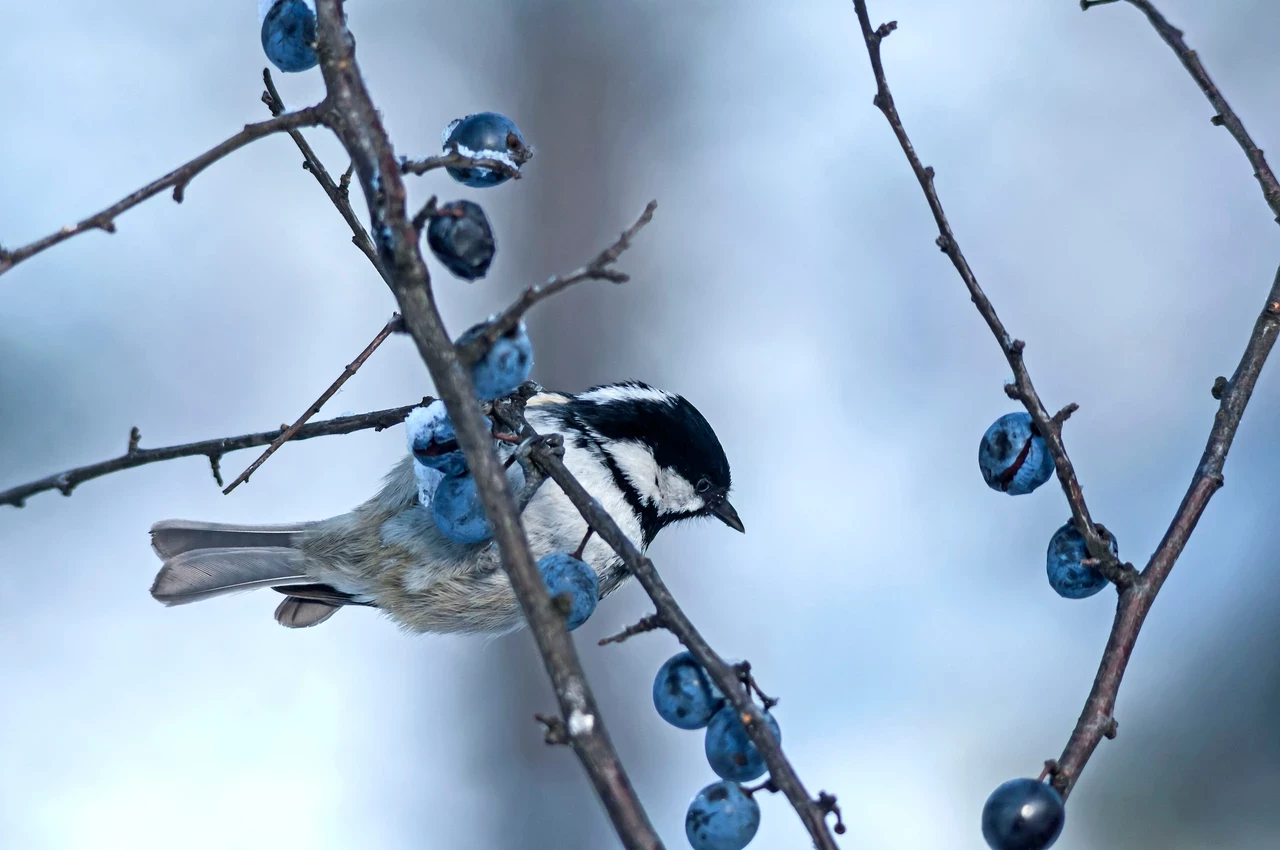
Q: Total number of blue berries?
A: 13